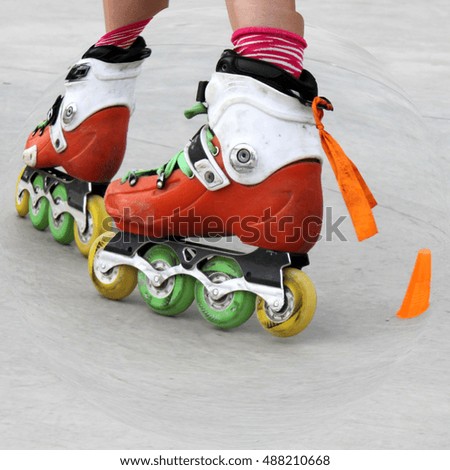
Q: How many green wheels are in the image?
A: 4